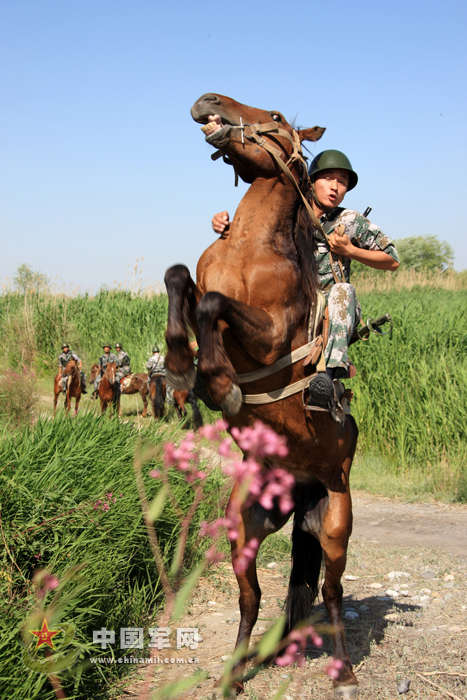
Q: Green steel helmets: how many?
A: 5